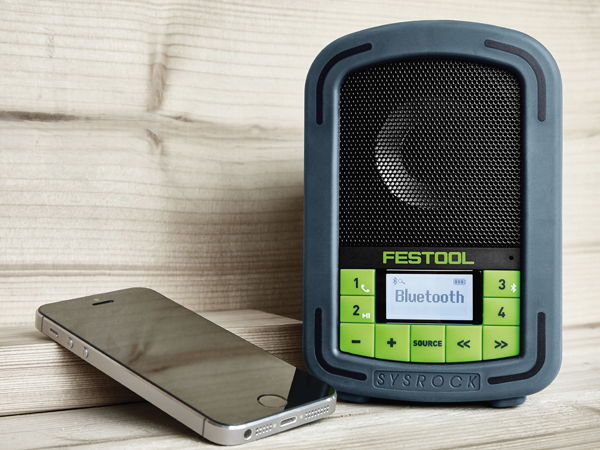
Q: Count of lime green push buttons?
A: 9